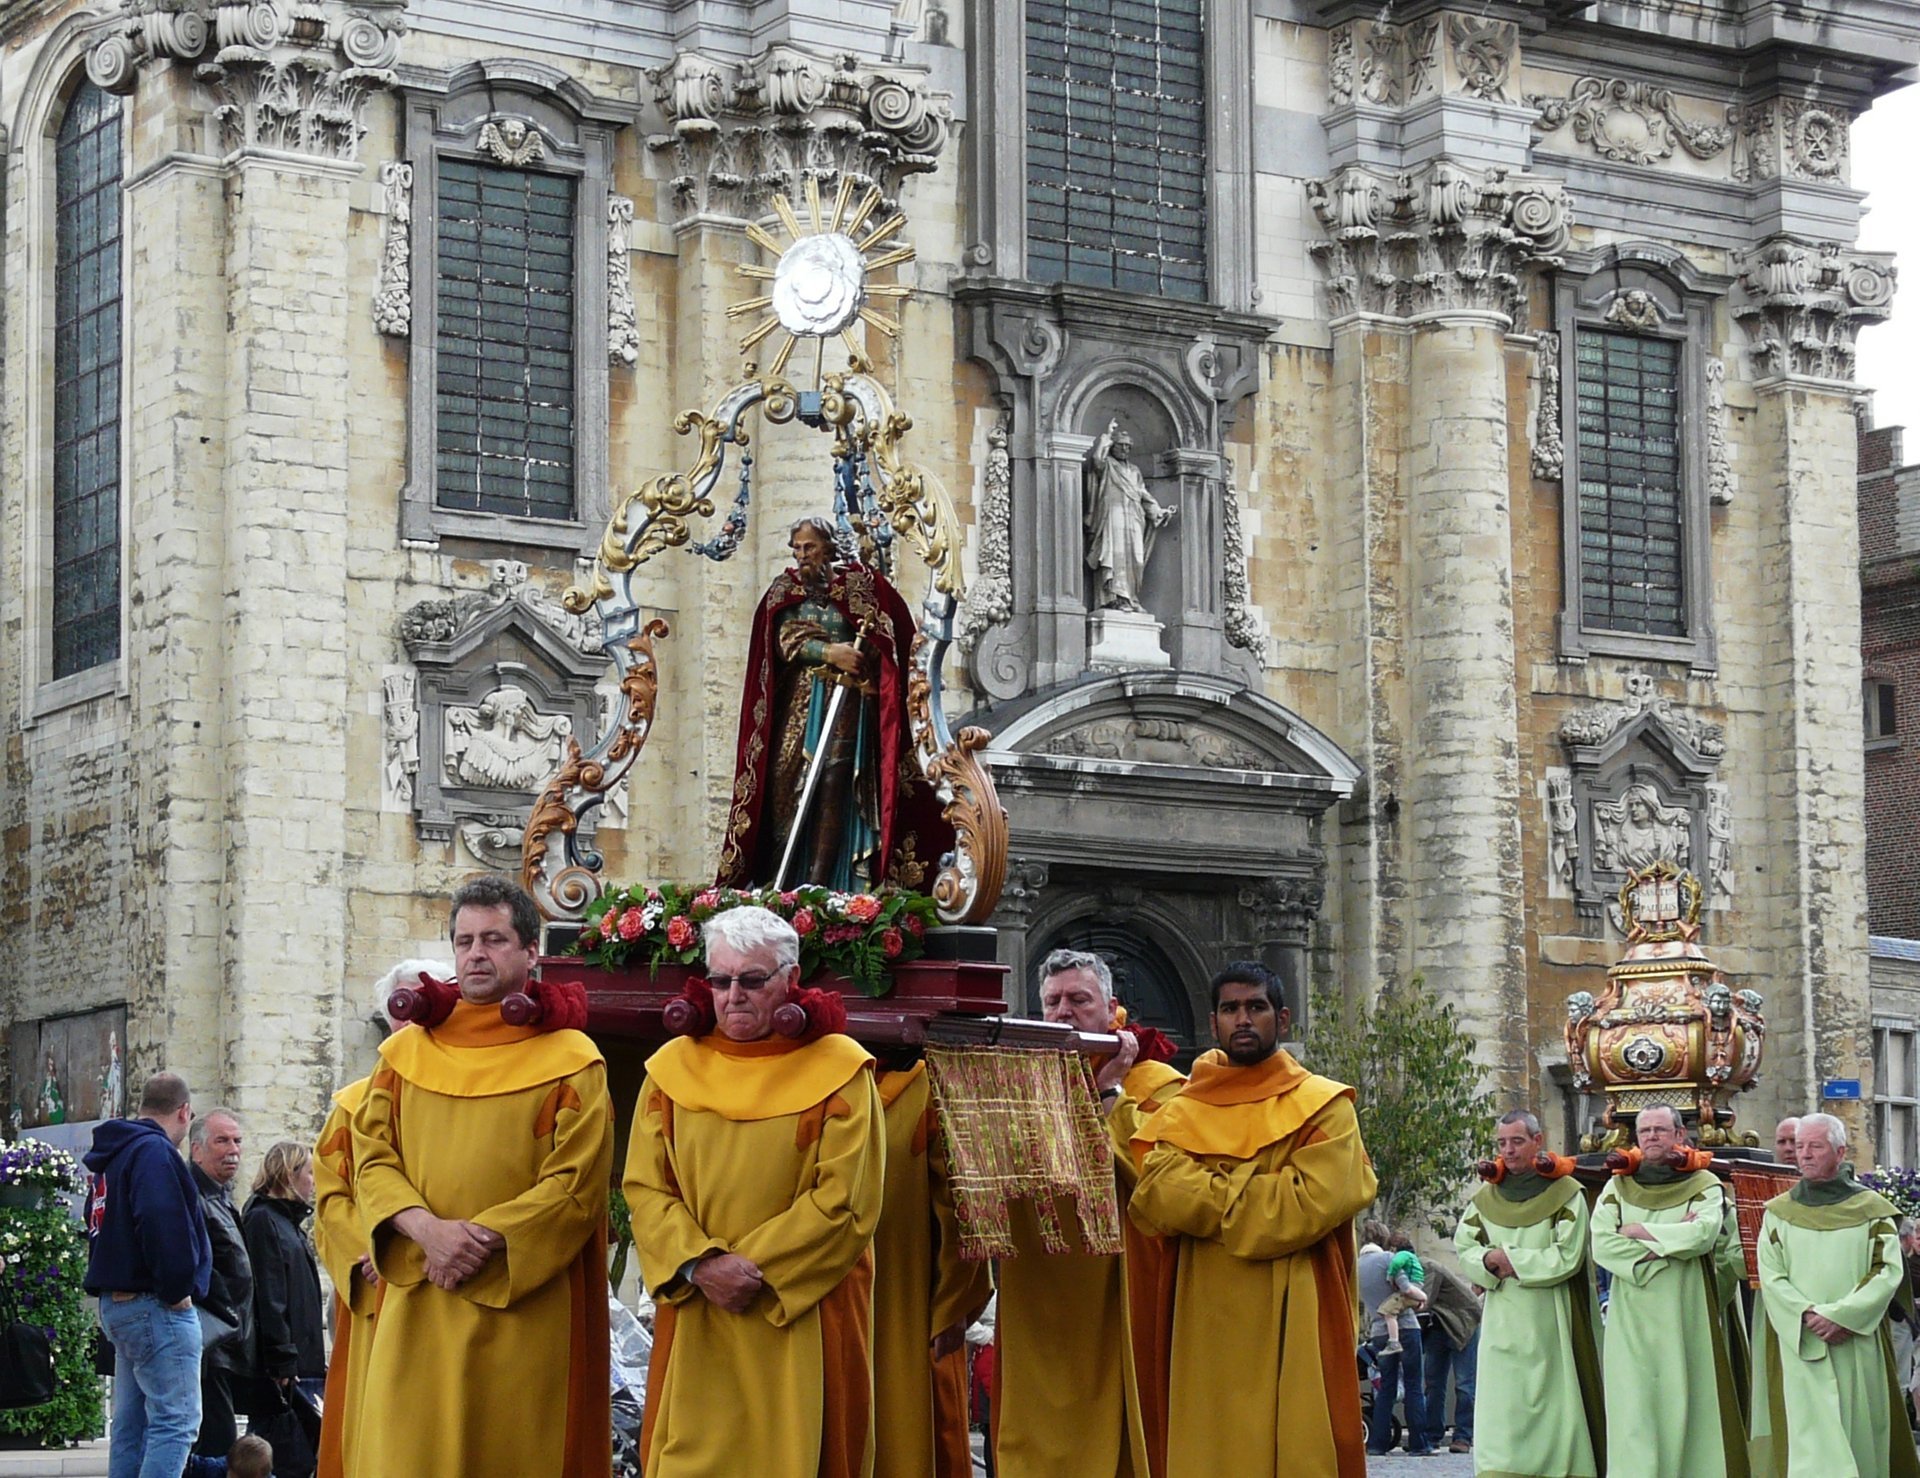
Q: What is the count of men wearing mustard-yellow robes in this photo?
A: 6